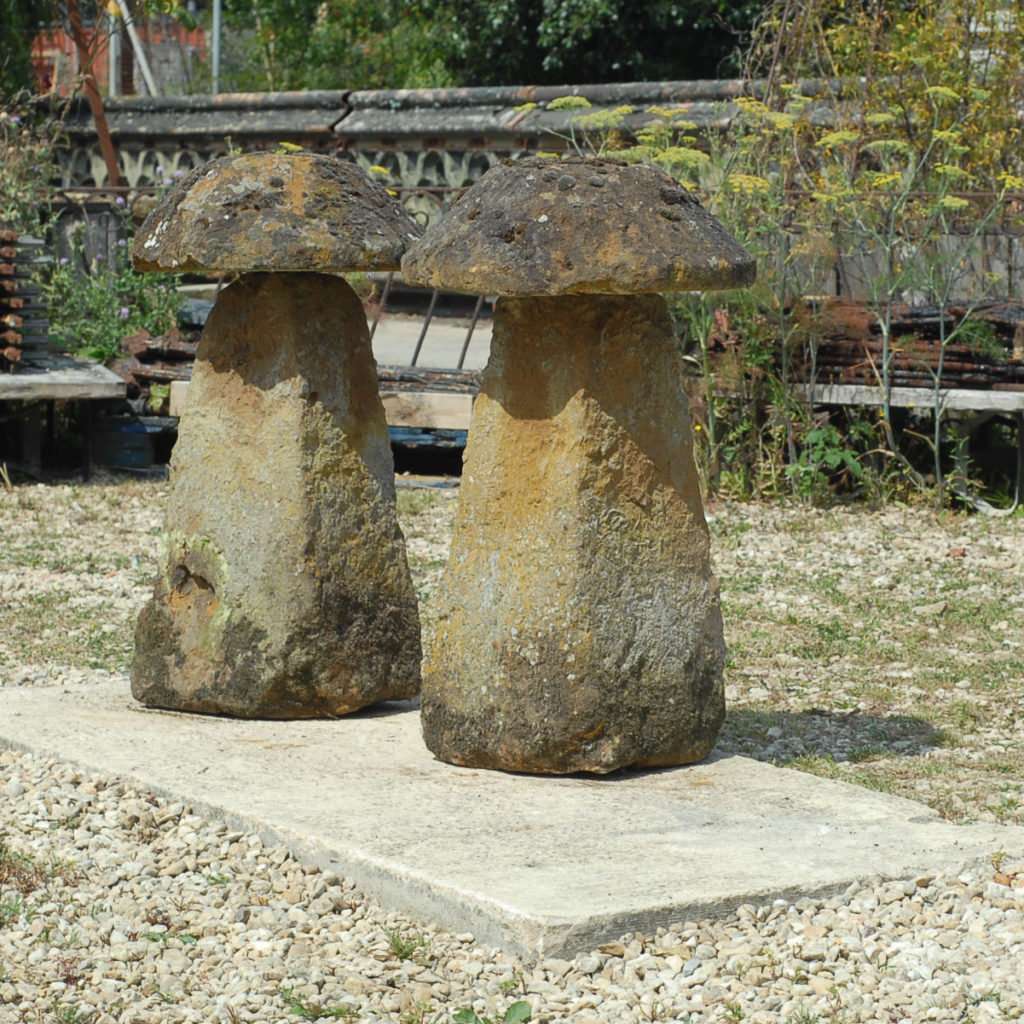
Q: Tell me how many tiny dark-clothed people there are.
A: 0